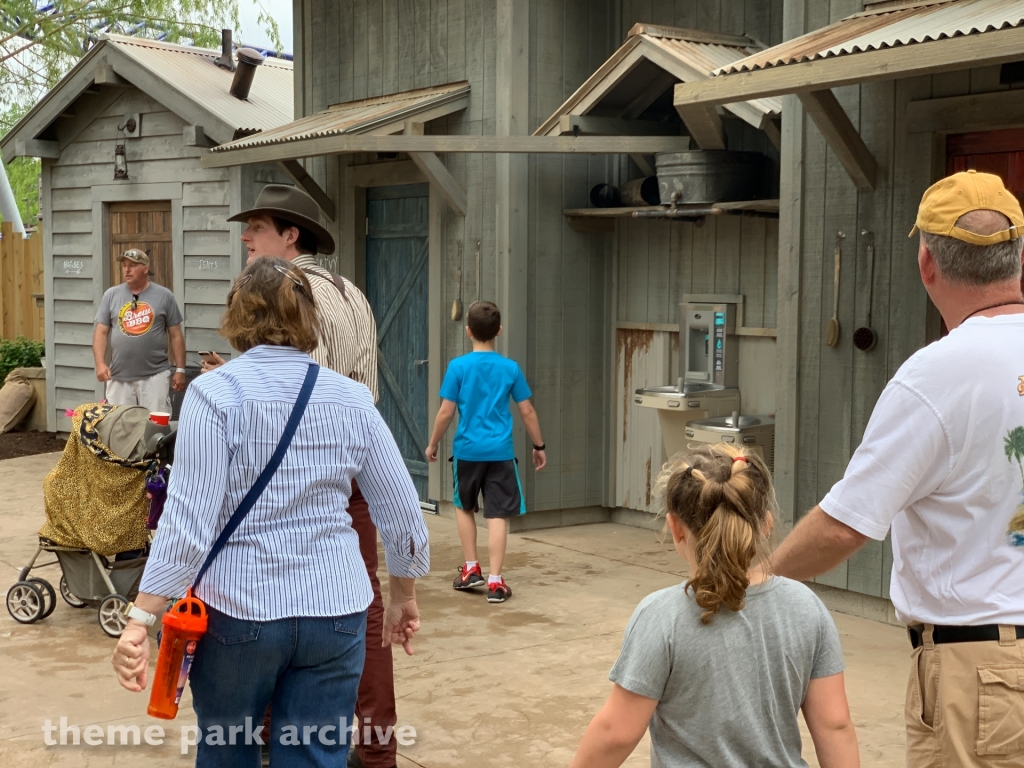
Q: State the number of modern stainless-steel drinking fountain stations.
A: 2